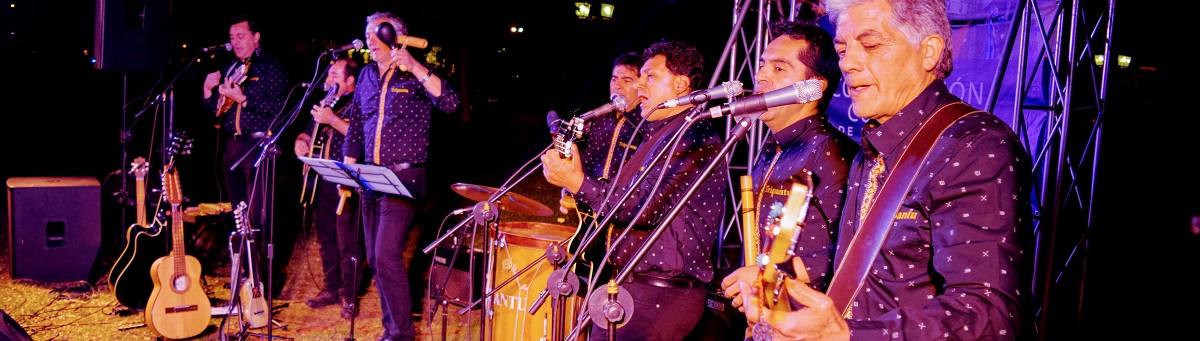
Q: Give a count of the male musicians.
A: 7